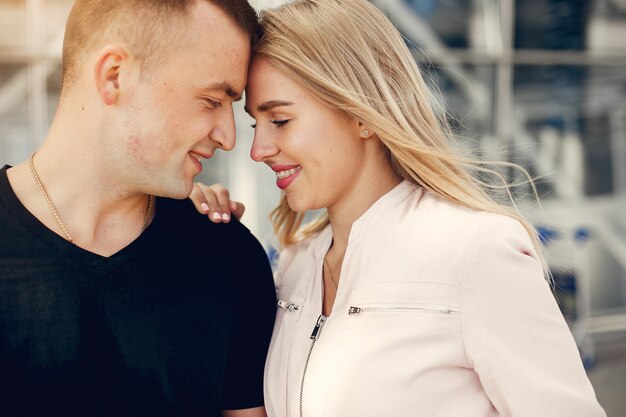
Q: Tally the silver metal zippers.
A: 3